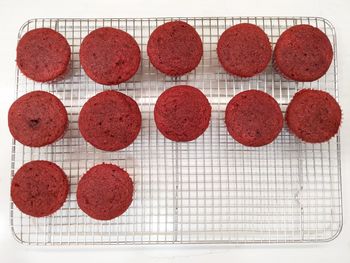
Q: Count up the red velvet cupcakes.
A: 12